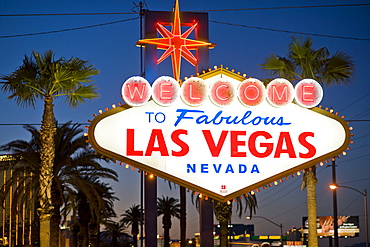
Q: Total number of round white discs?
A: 7